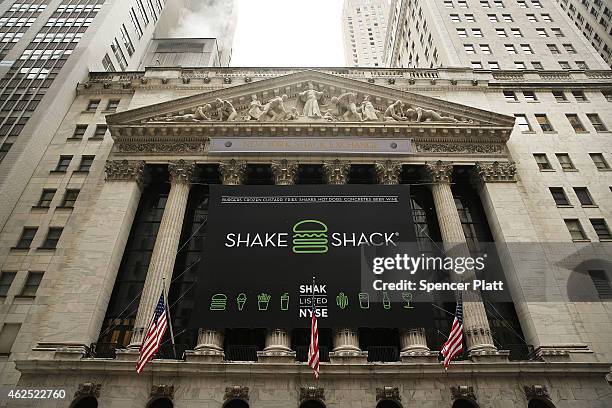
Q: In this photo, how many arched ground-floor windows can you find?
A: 7